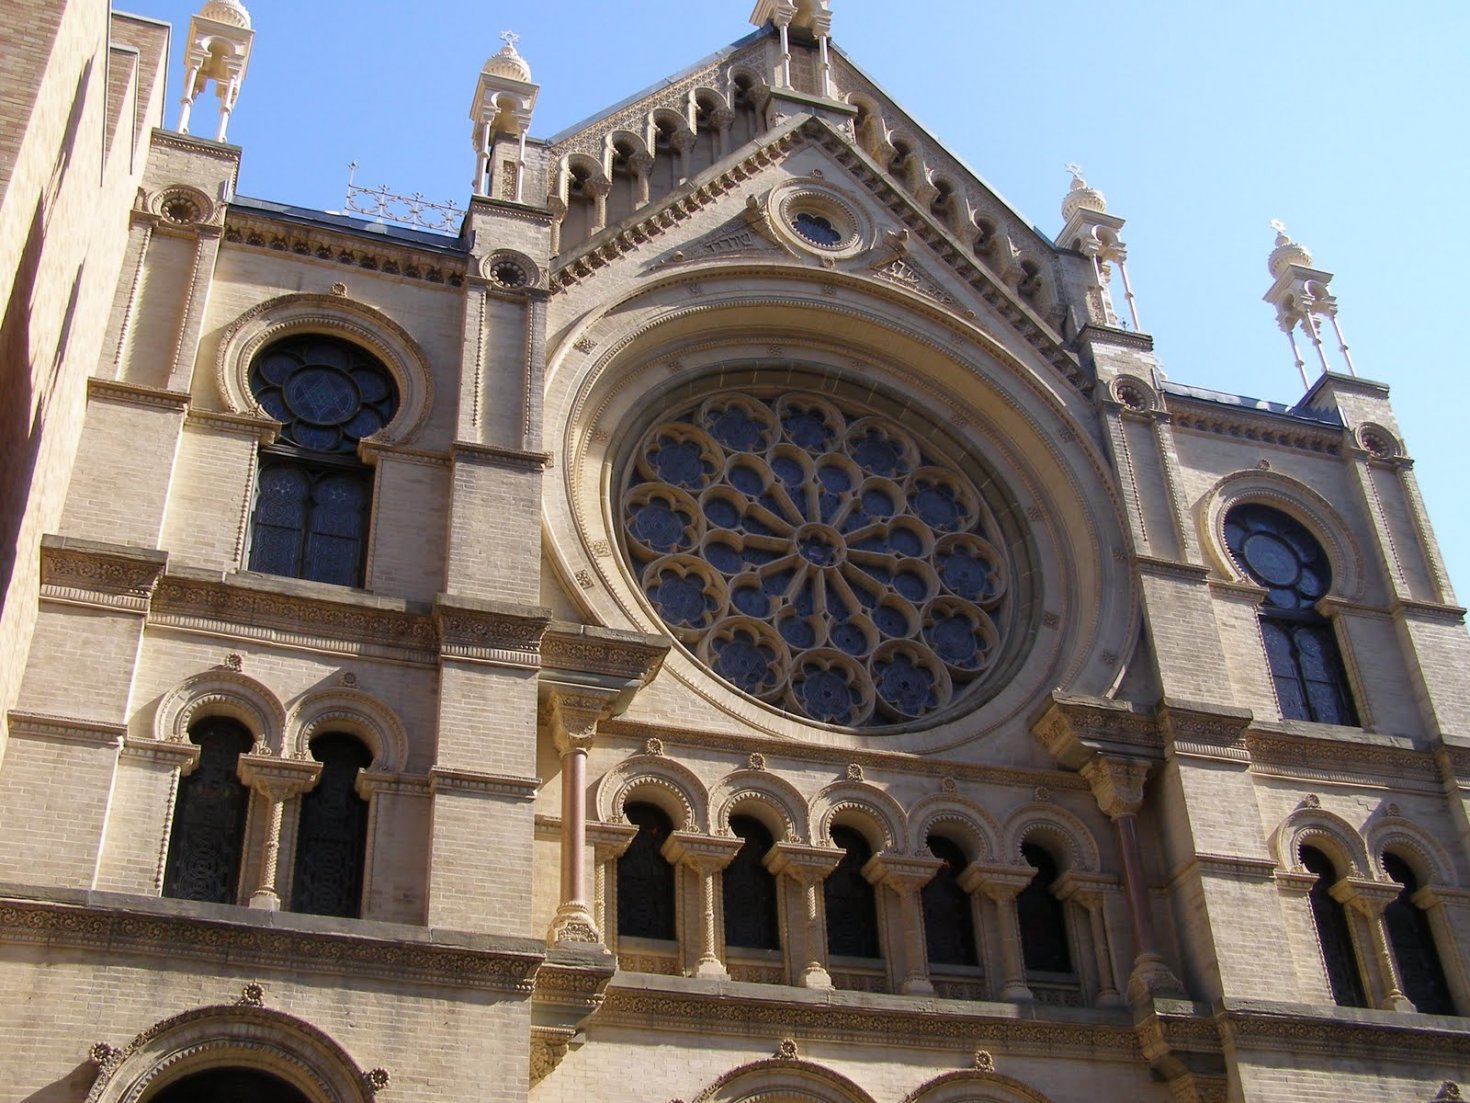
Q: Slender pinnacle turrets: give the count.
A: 5